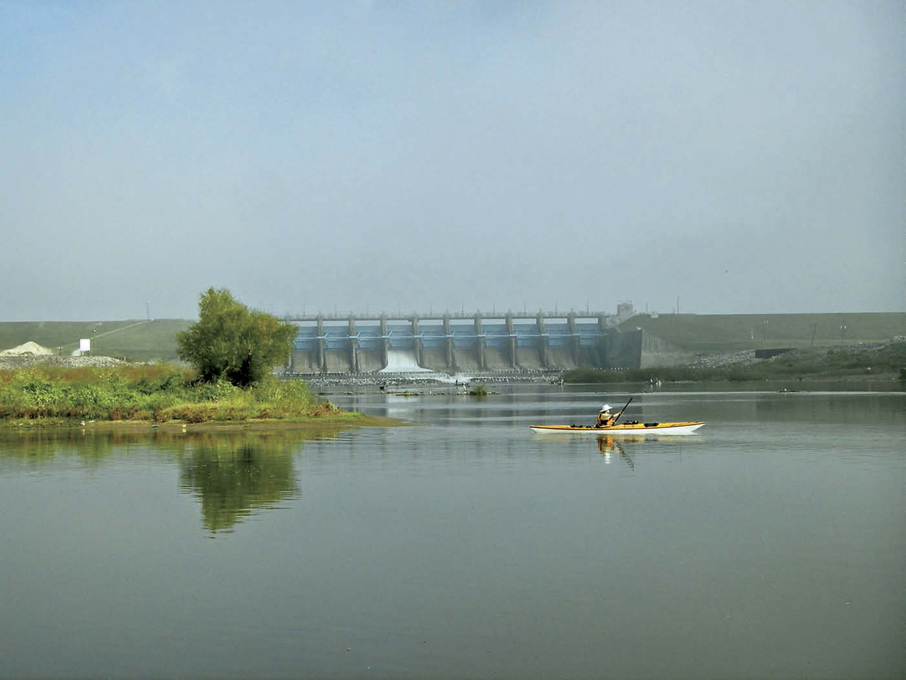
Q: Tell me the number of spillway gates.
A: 10